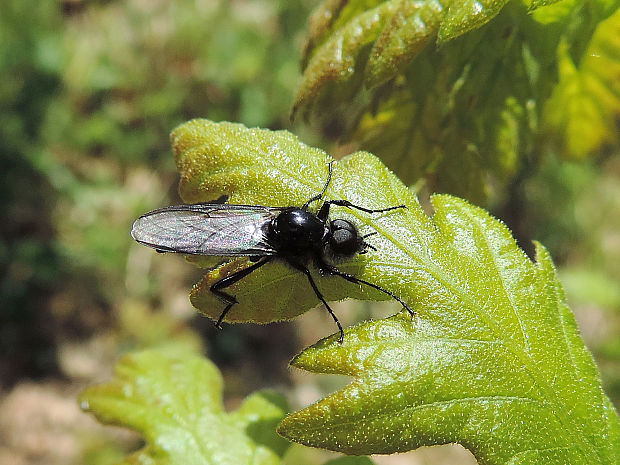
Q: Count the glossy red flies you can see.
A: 0